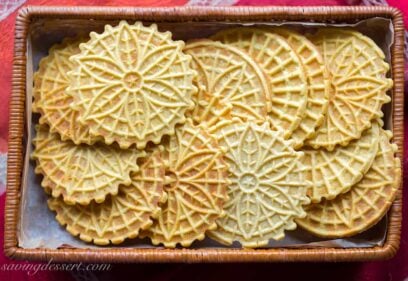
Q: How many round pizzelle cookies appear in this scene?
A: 12